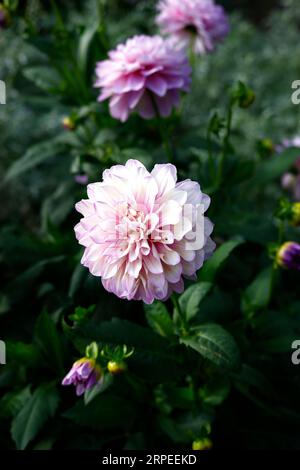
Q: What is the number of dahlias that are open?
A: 3